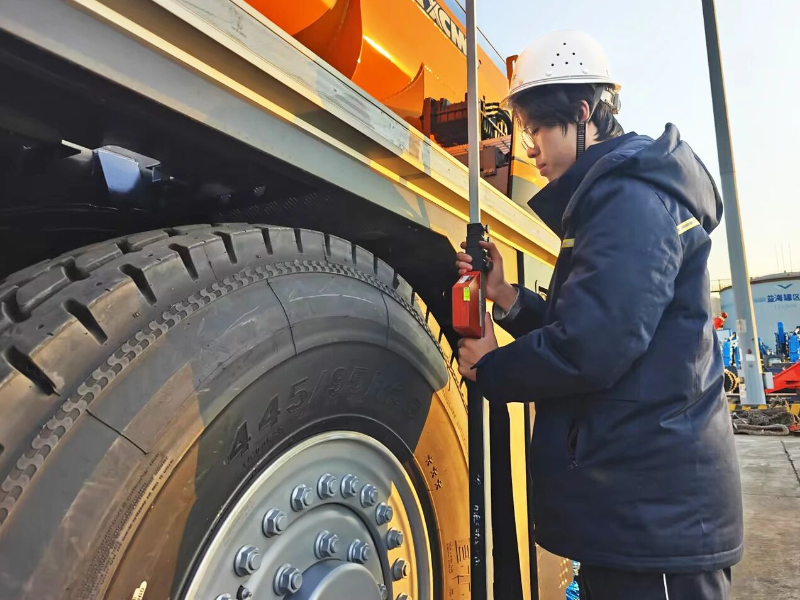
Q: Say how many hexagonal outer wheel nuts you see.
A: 11